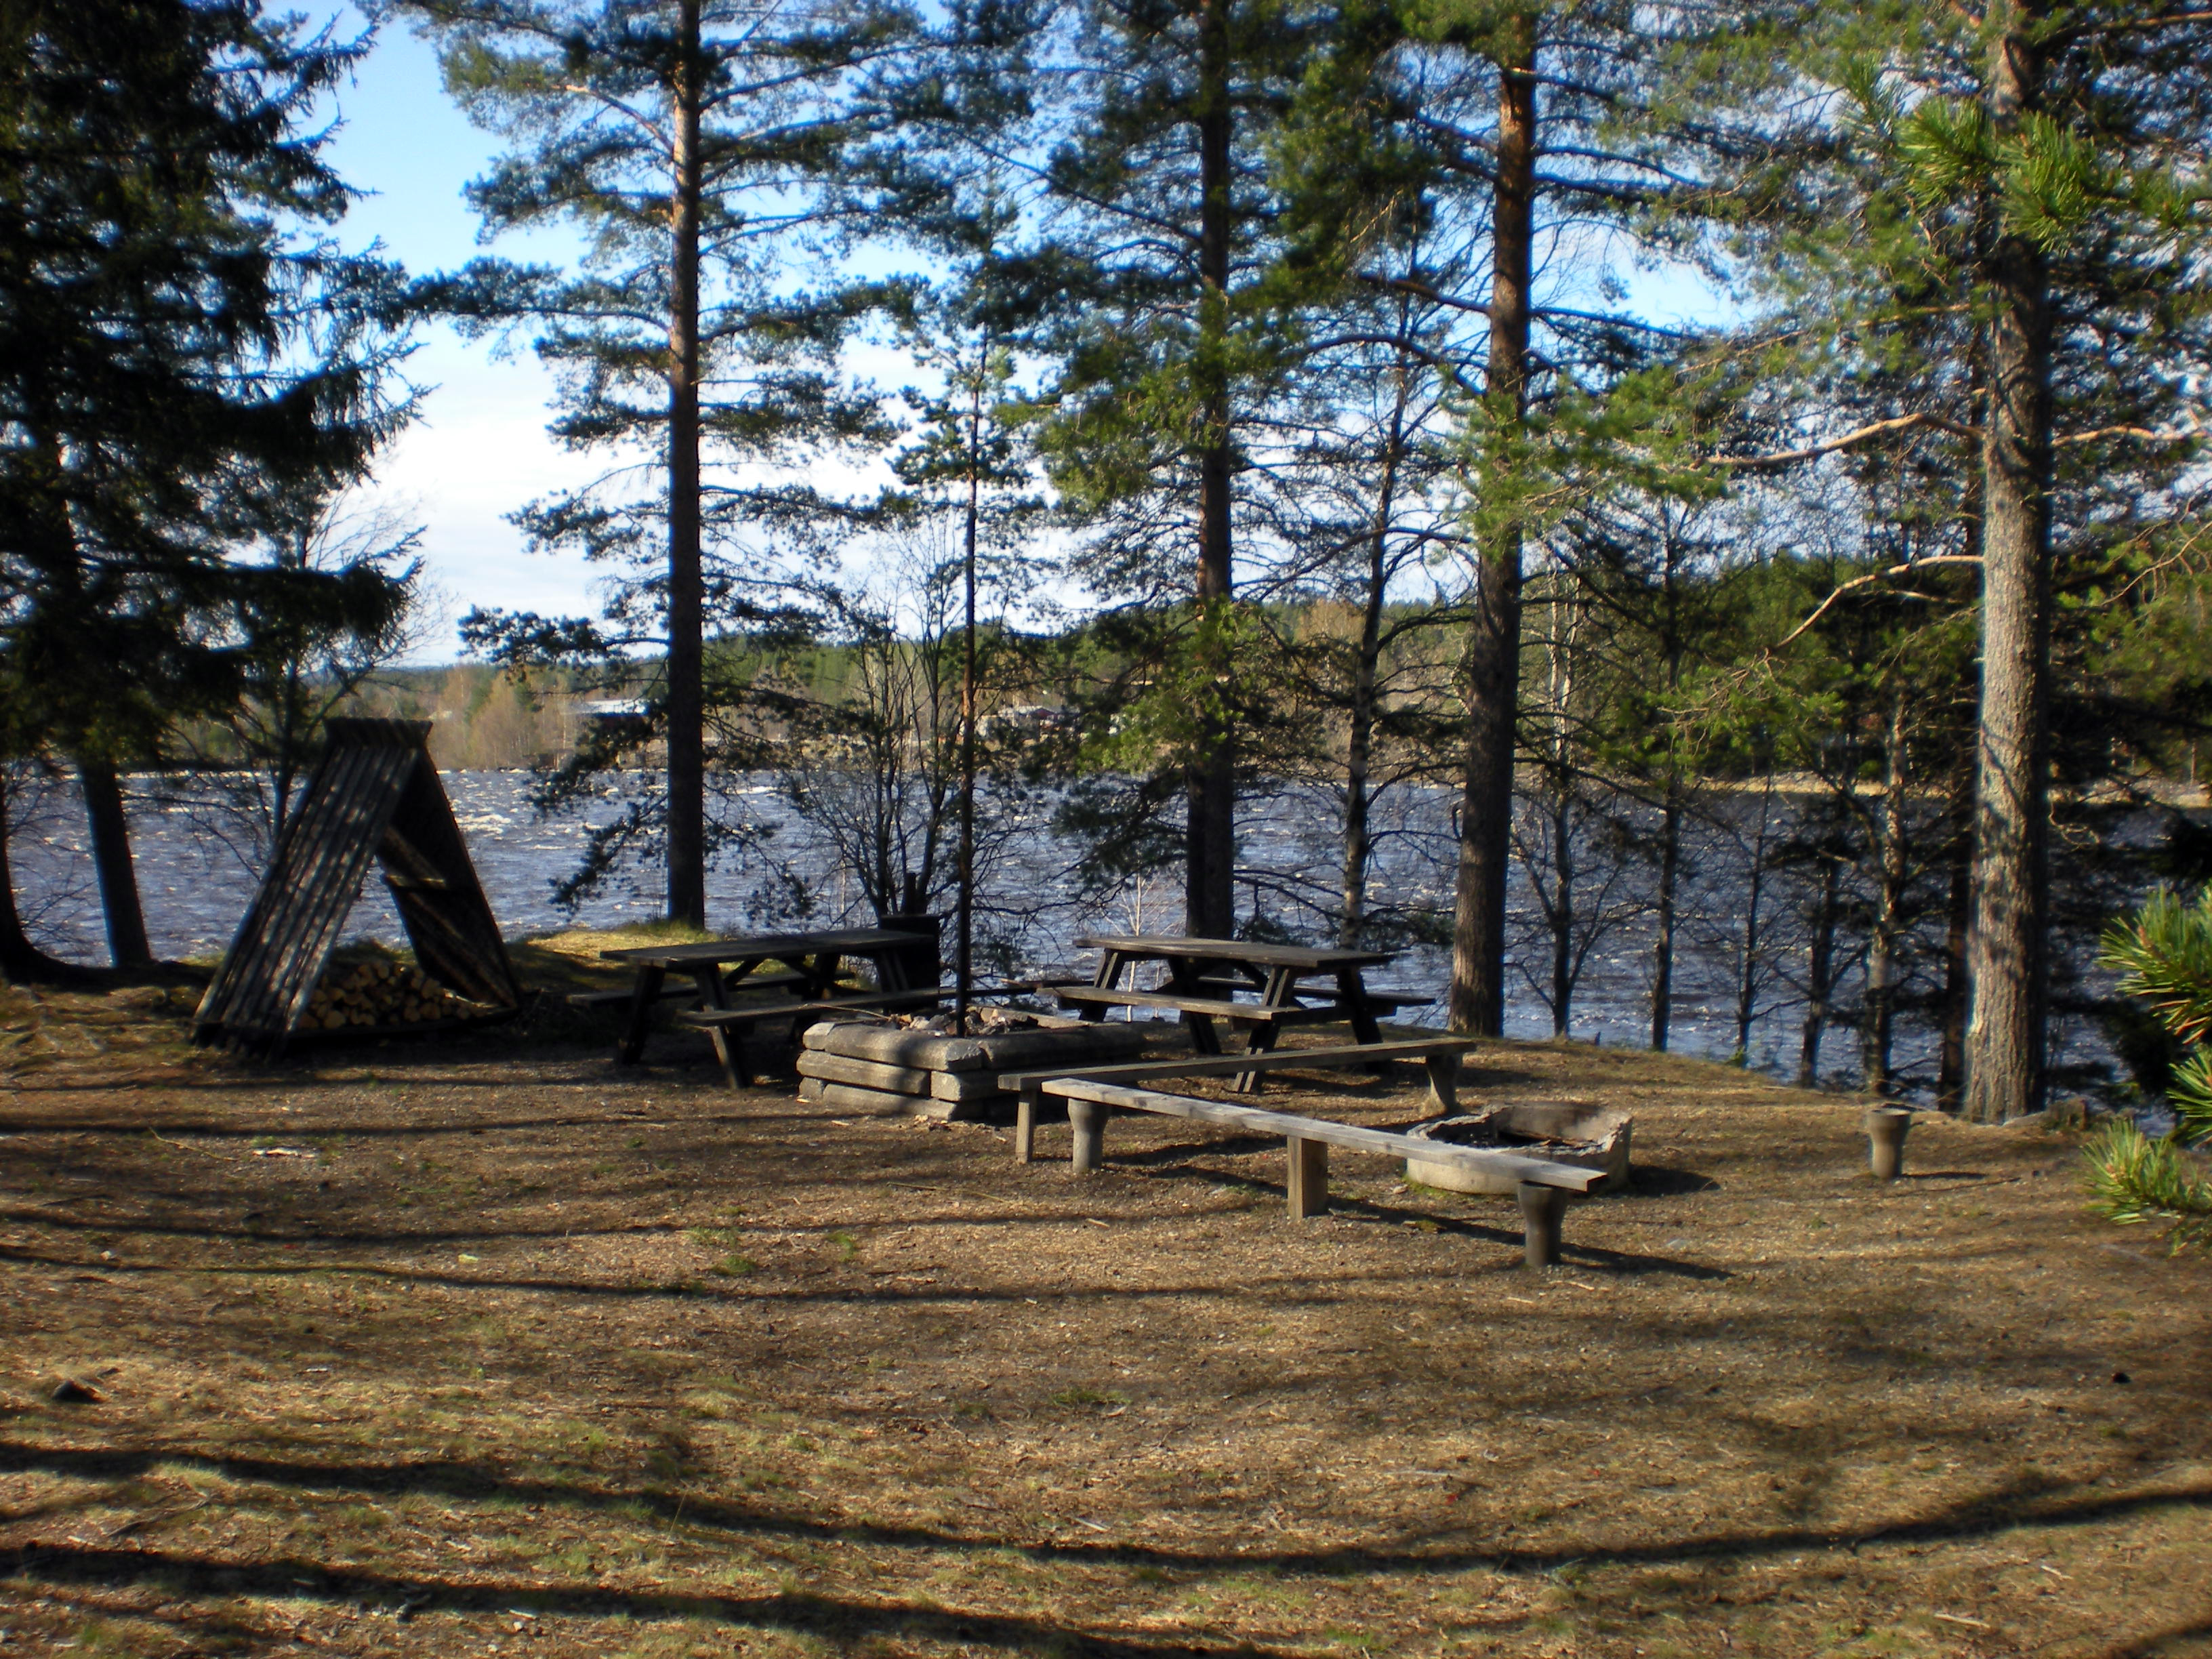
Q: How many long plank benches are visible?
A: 2